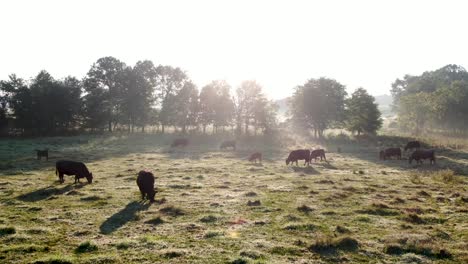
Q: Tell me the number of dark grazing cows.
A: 11